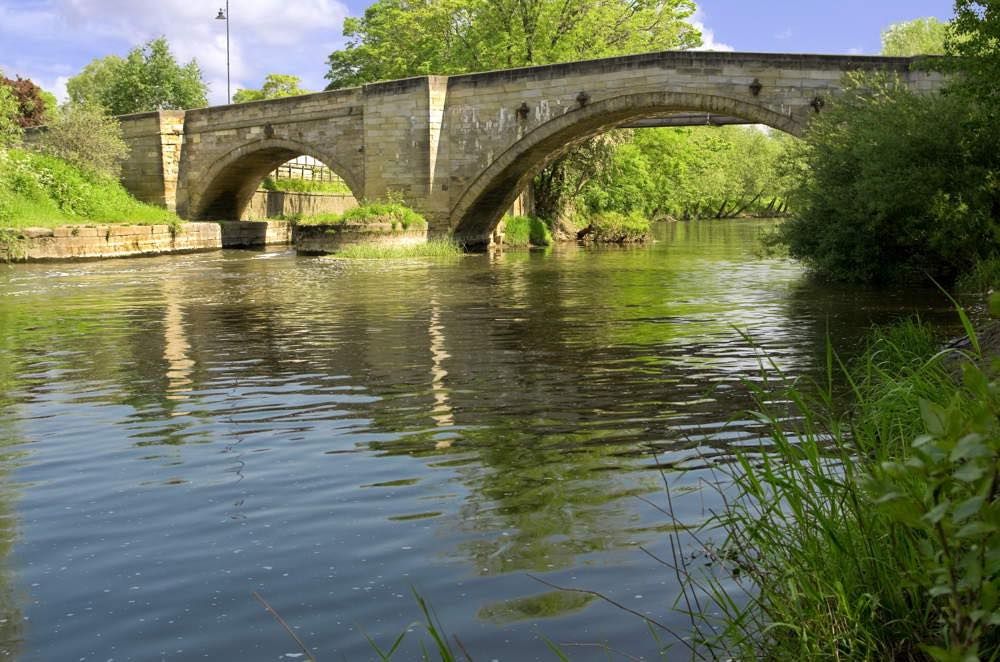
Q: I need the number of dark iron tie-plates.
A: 4